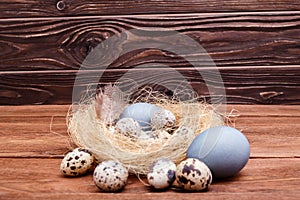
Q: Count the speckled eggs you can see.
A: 6